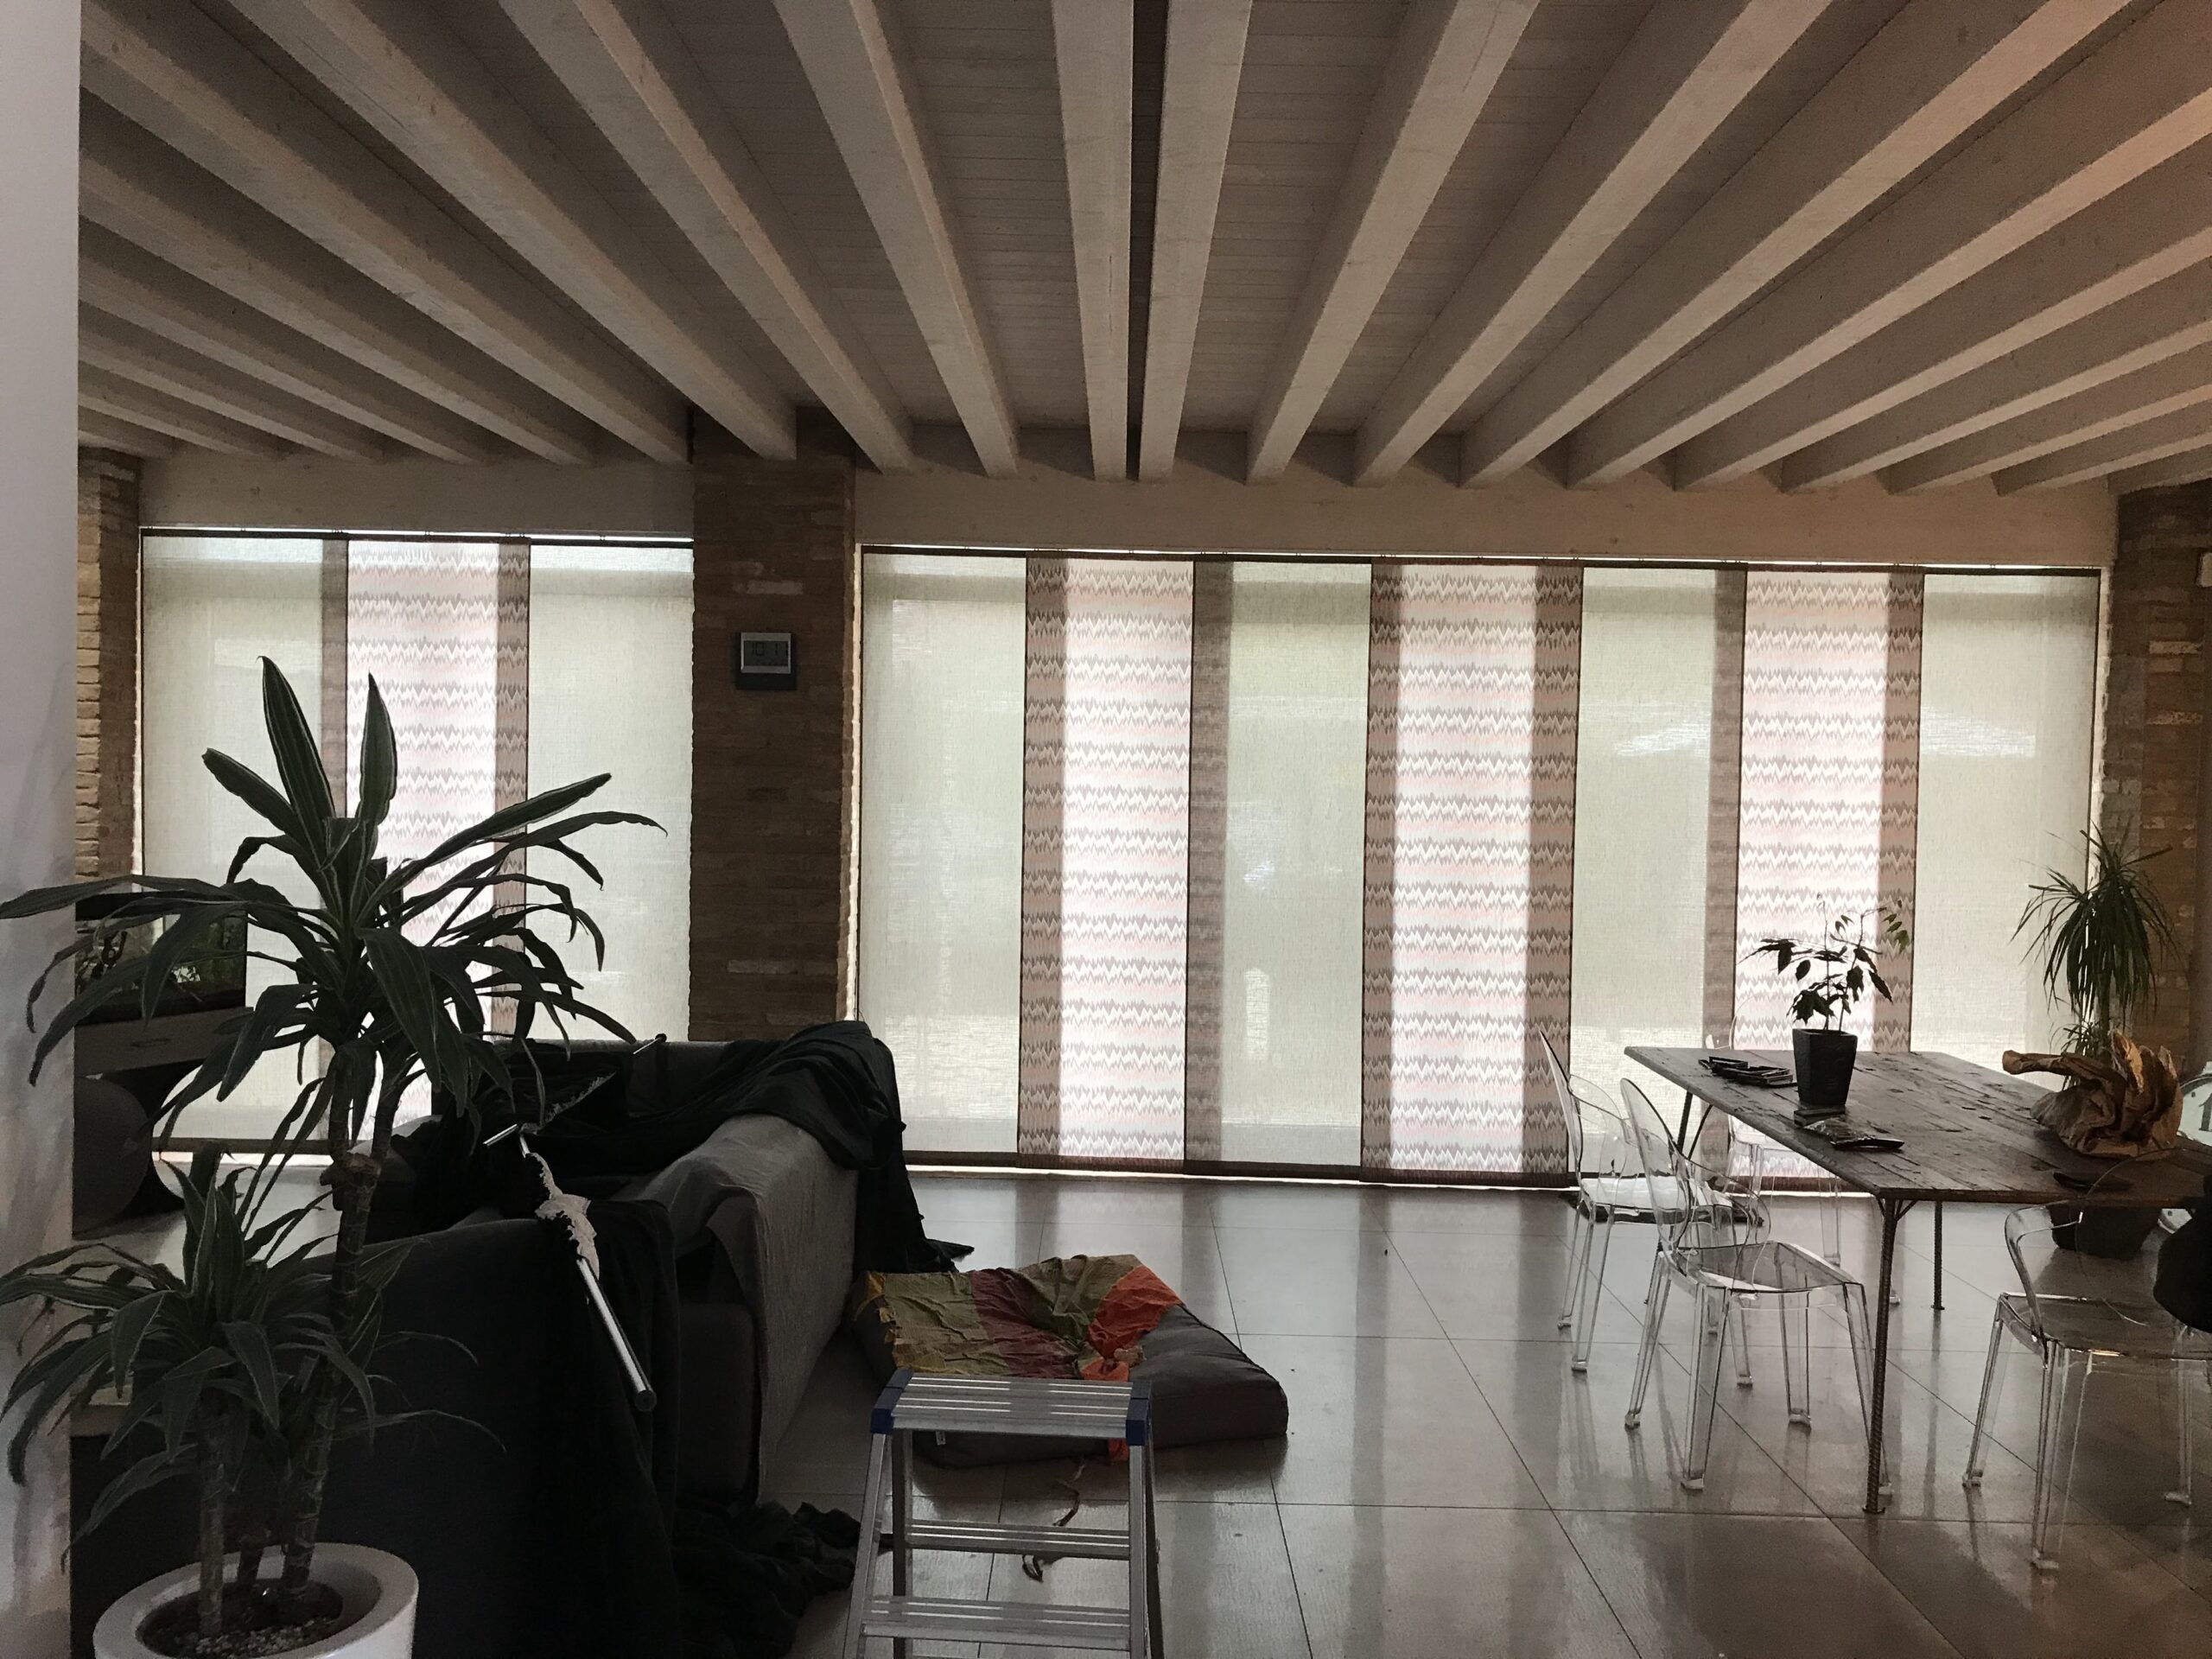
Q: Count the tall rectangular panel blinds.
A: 10